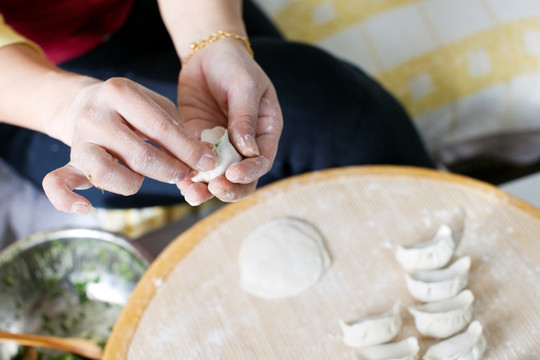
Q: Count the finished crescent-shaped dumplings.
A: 6